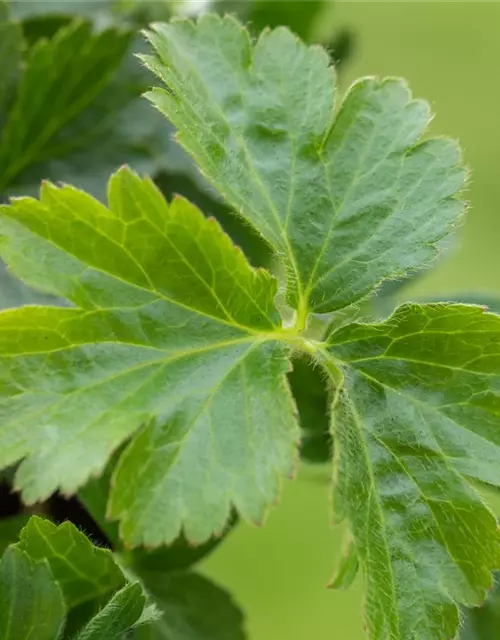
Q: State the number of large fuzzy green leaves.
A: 3